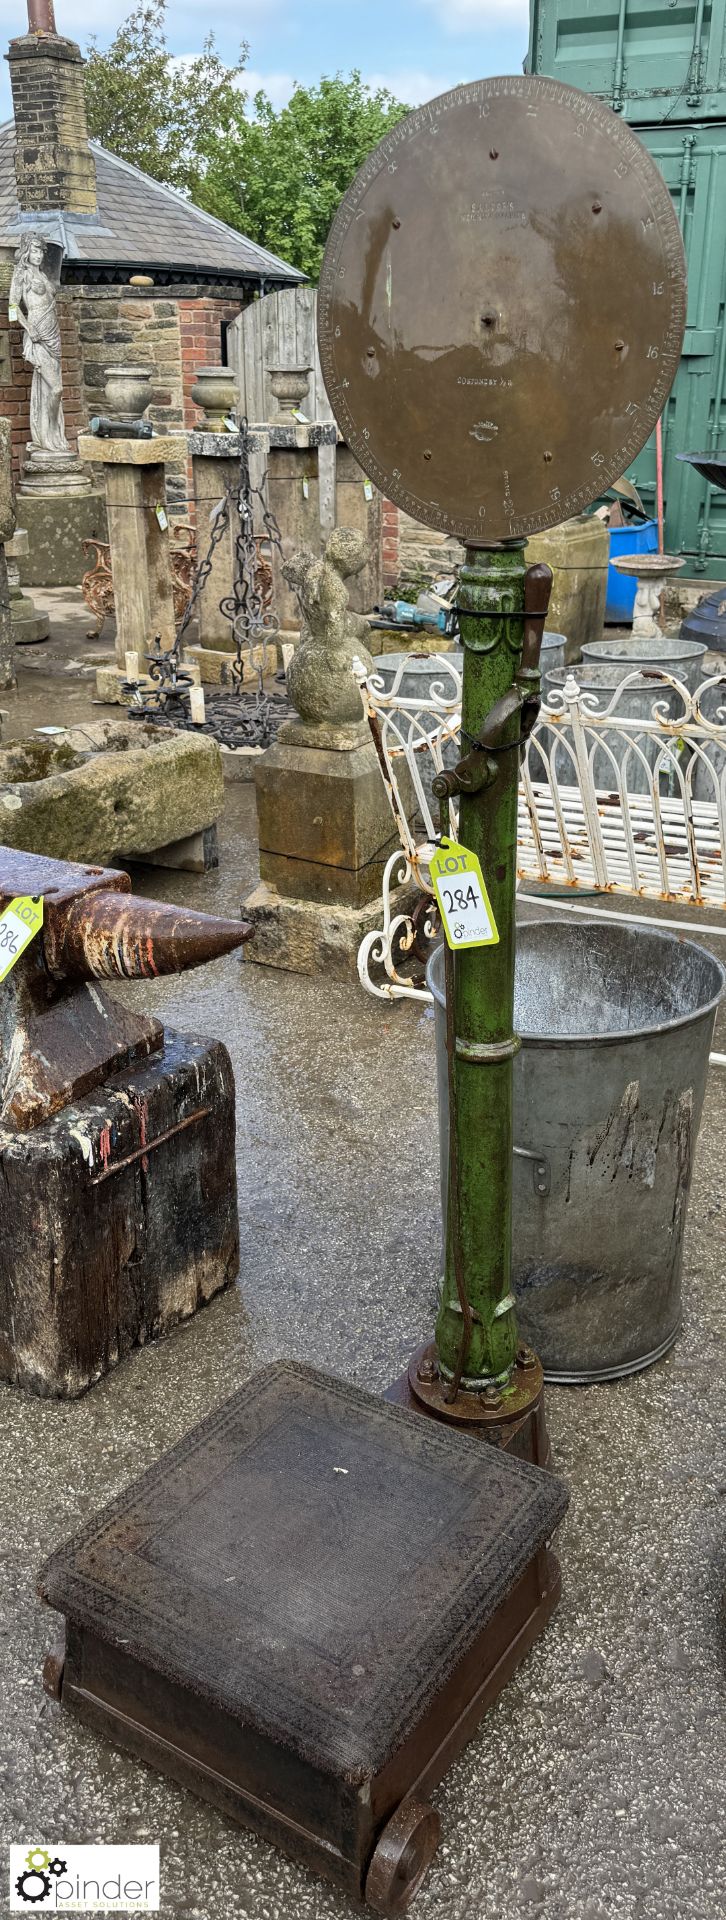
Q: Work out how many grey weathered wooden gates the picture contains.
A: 1